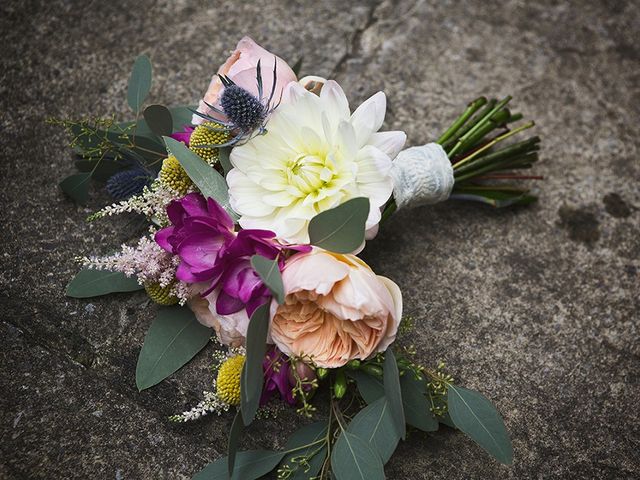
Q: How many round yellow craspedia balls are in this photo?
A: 4